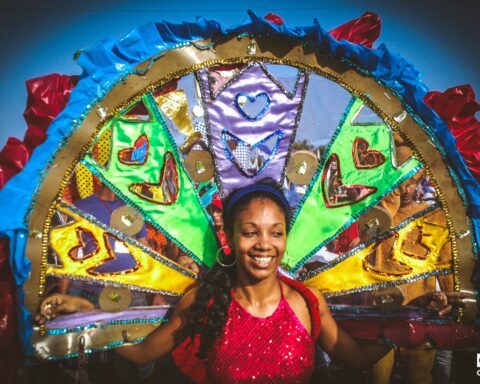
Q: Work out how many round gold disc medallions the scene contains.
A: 6